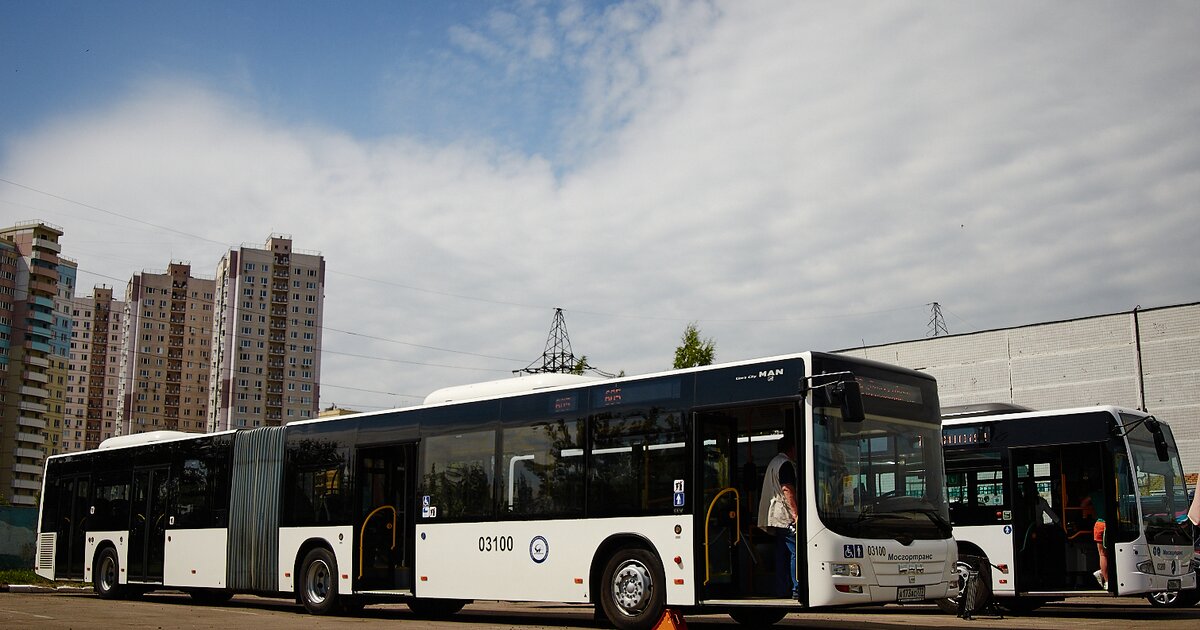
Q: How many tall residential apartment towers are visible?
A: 4